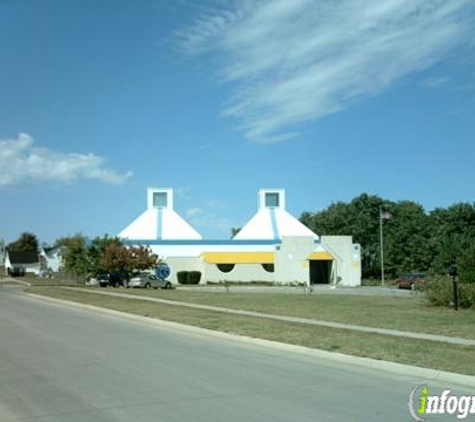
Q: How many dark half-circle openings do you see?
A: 2